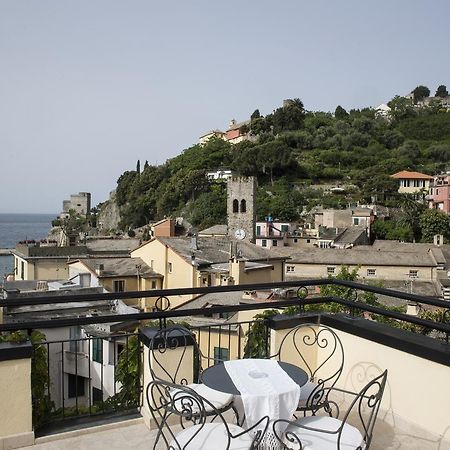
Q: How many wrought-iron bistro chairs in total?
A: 4